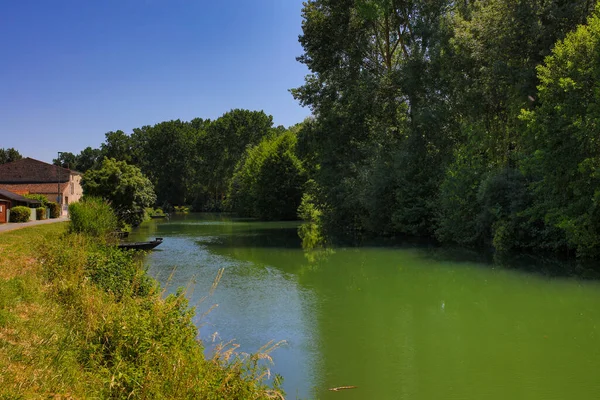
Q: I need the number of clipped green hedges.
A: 3